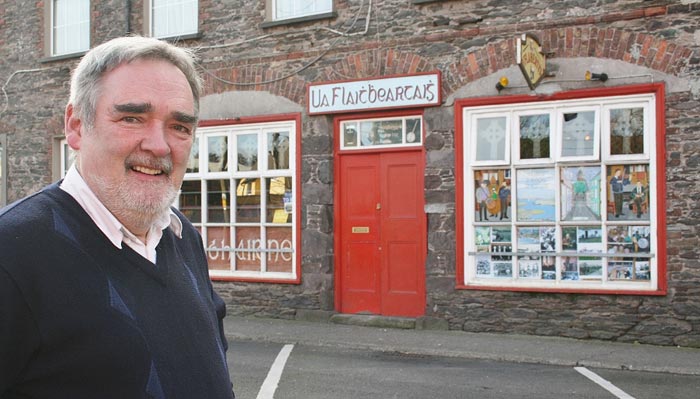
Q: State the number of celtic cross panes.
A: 4